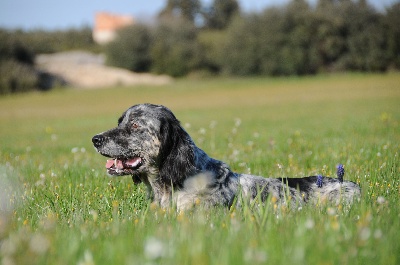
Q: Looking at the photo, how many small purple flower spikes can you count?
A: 2